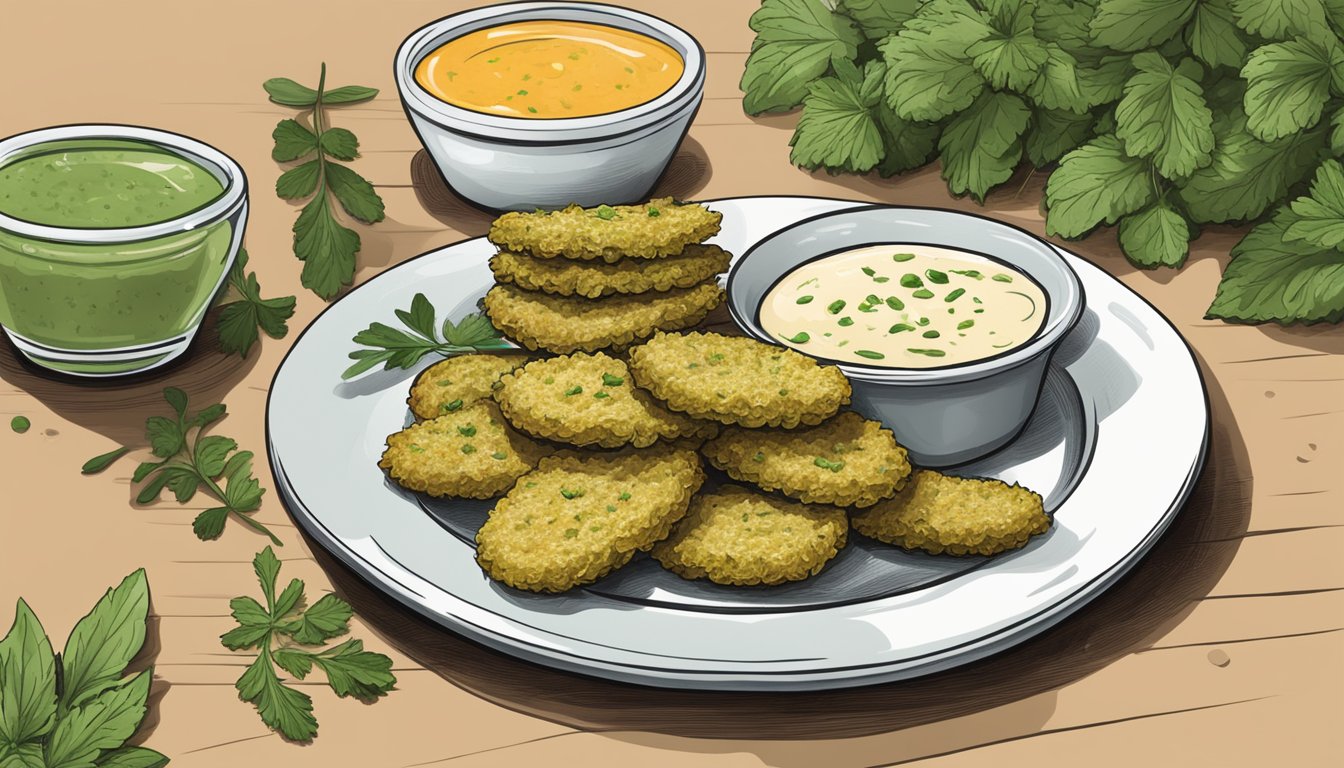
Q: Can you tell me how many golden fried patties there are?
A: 11